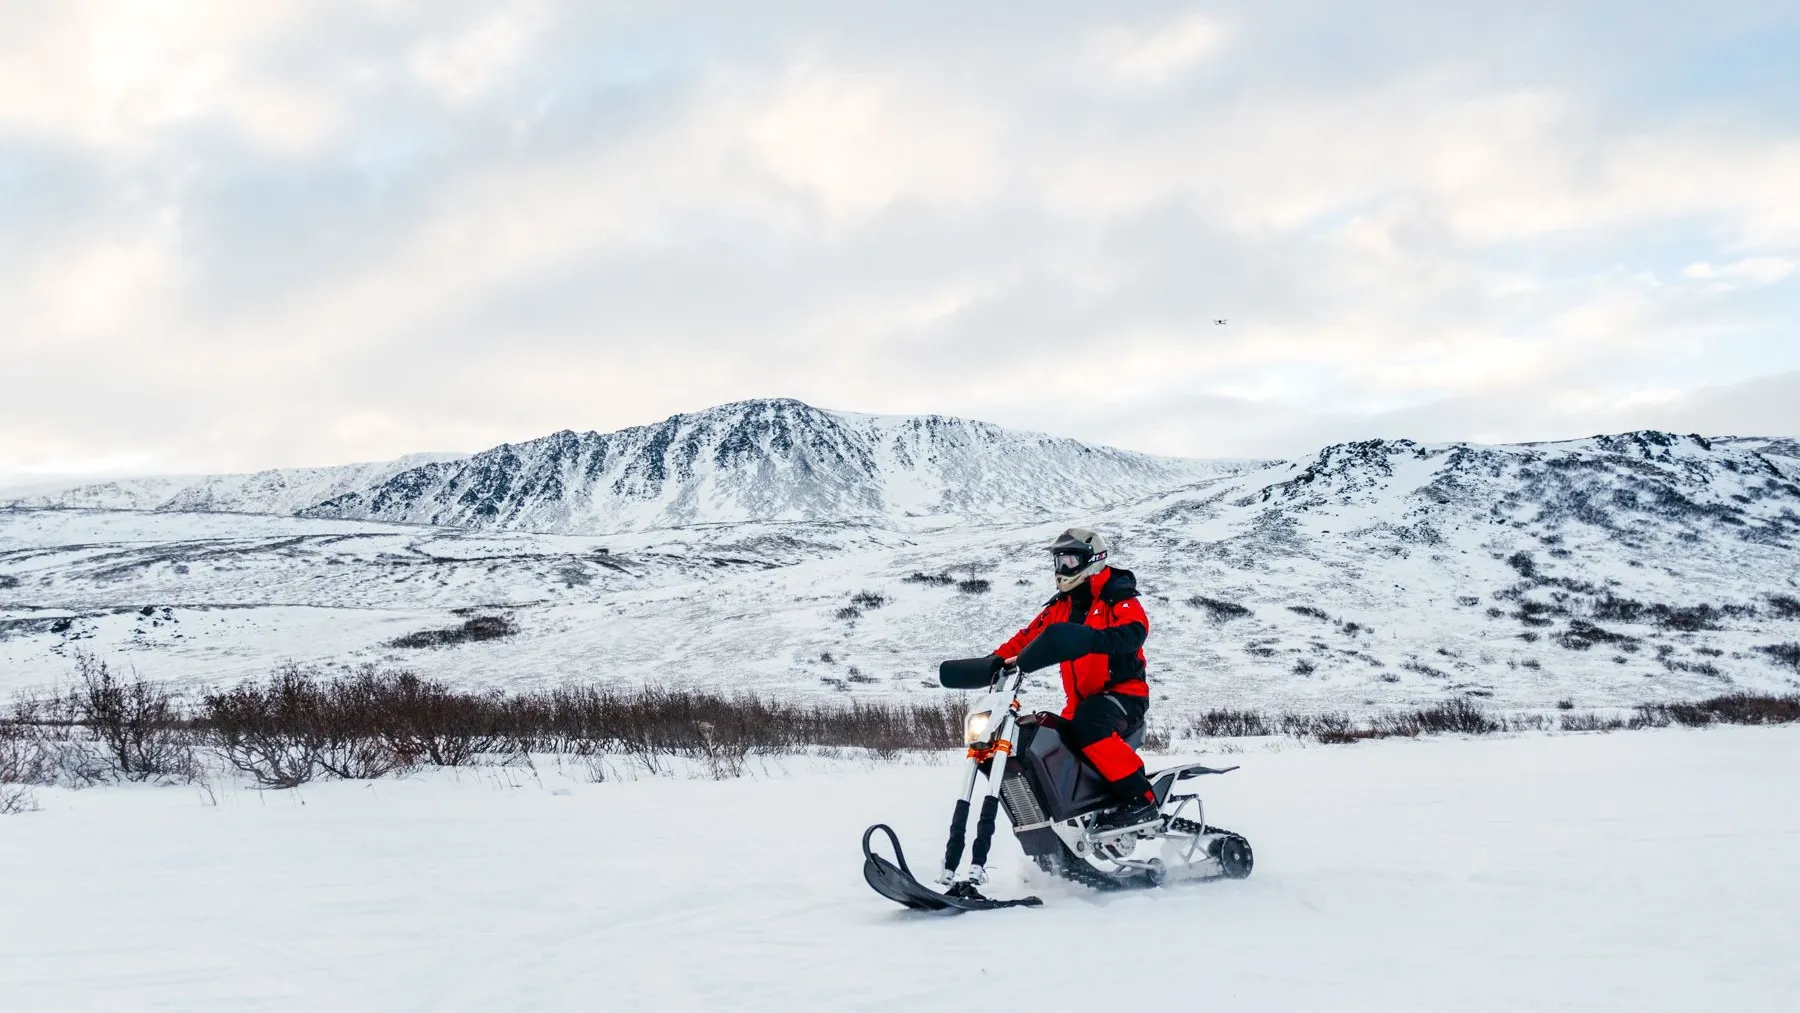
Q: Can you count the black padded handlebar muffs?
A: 2